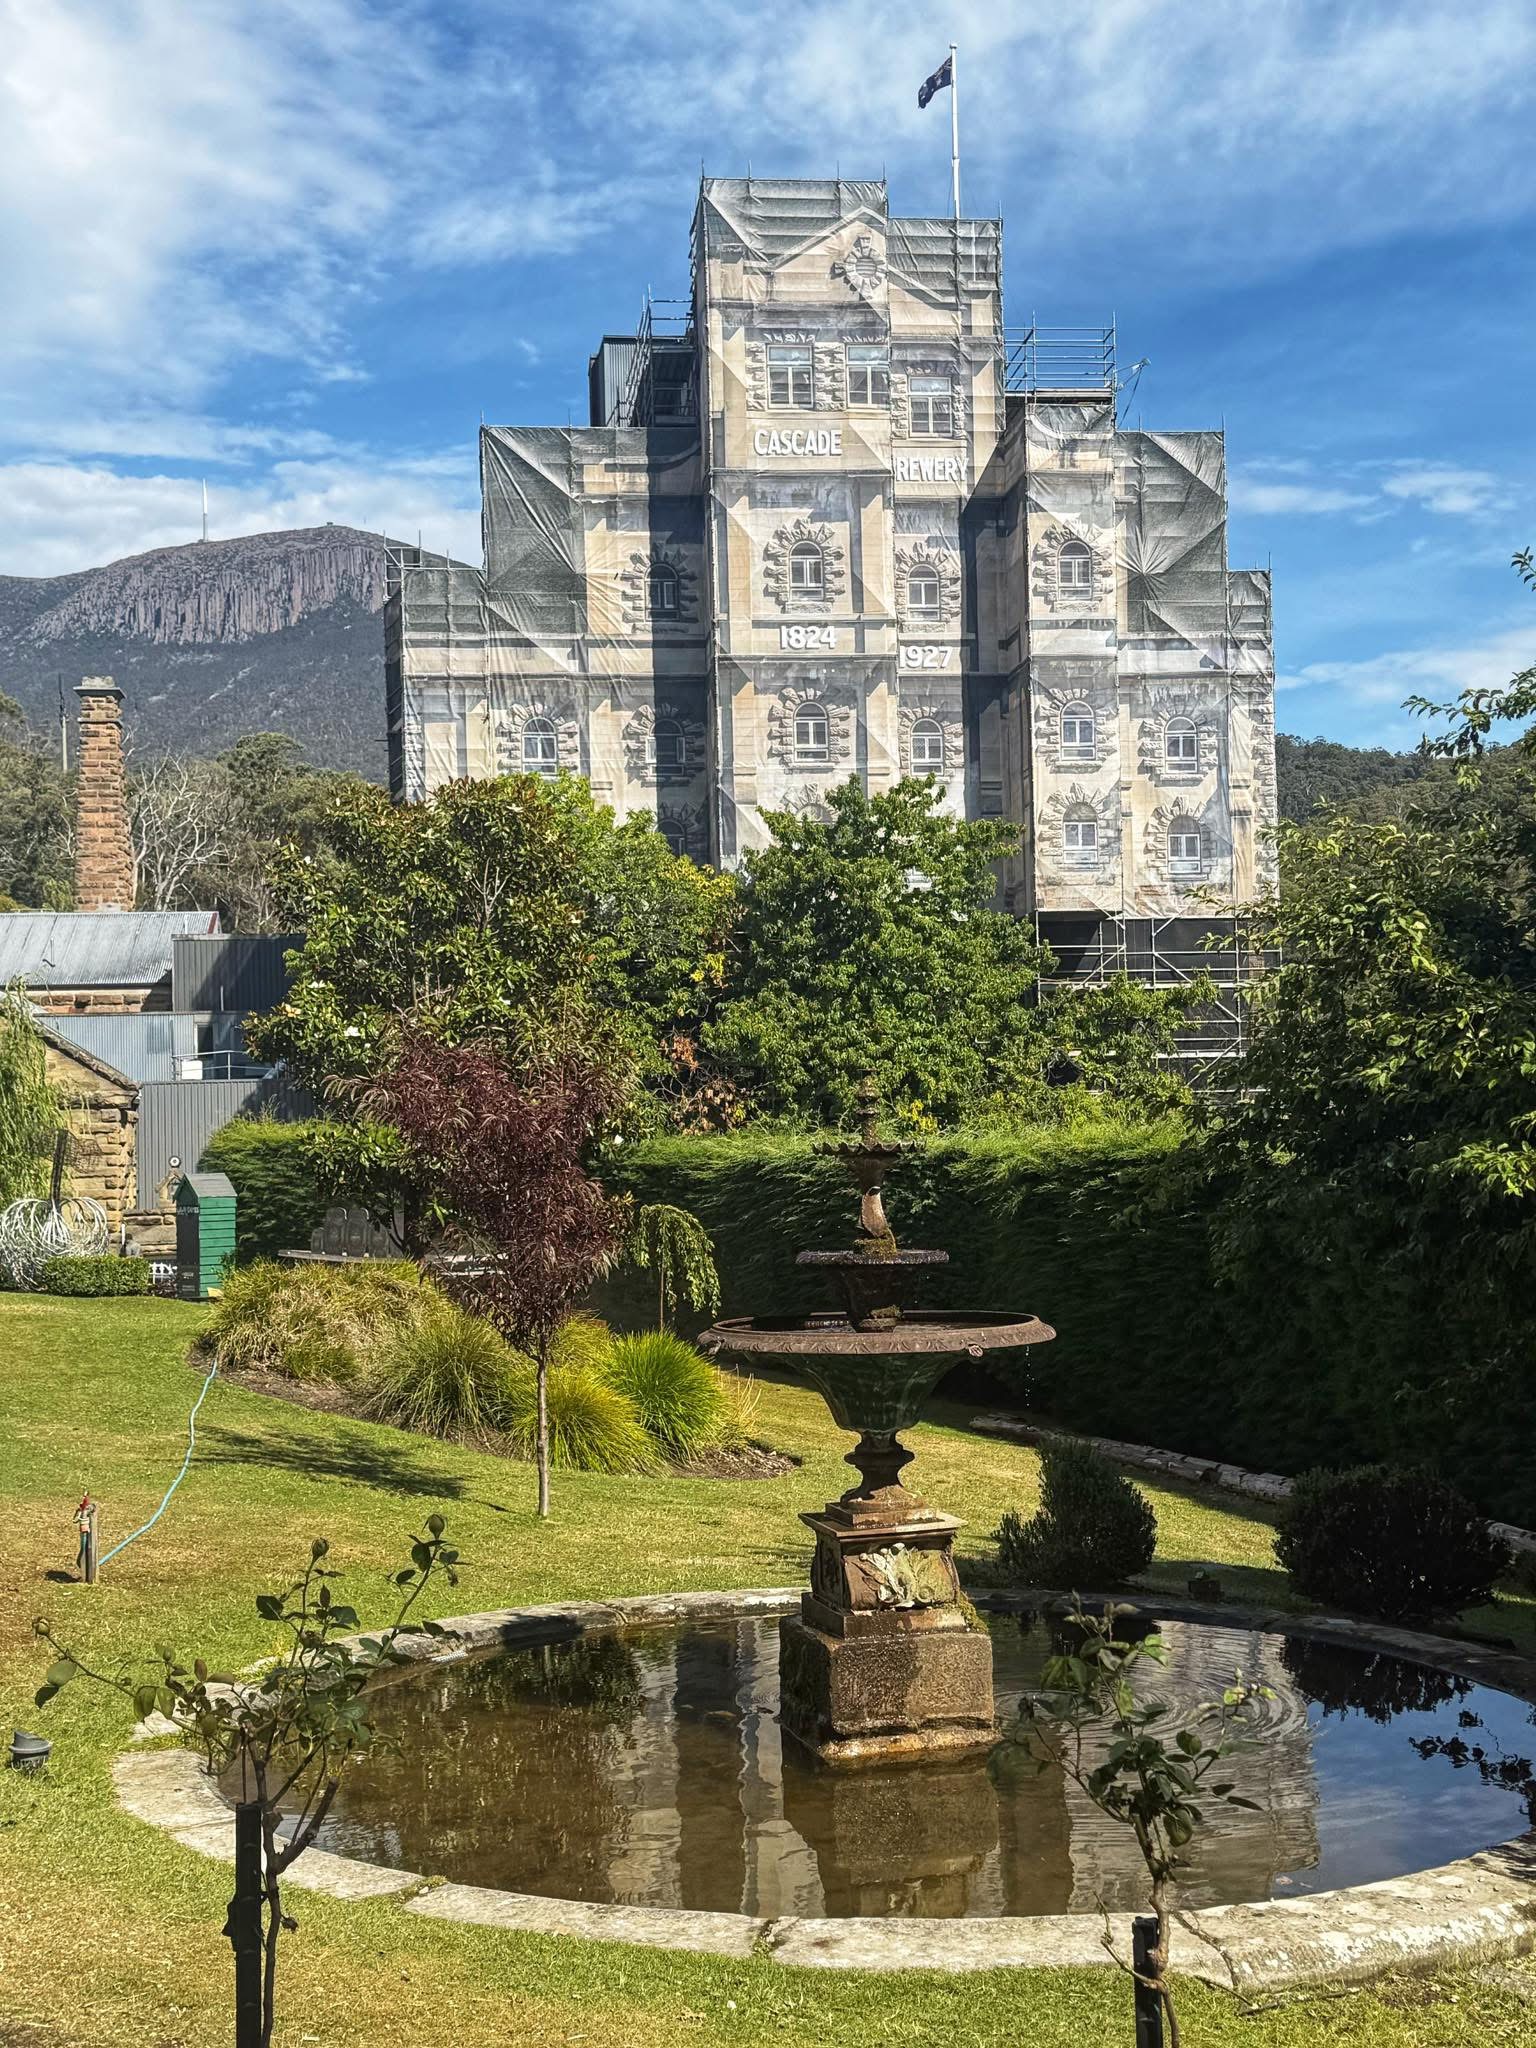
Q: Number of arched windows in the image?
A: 14